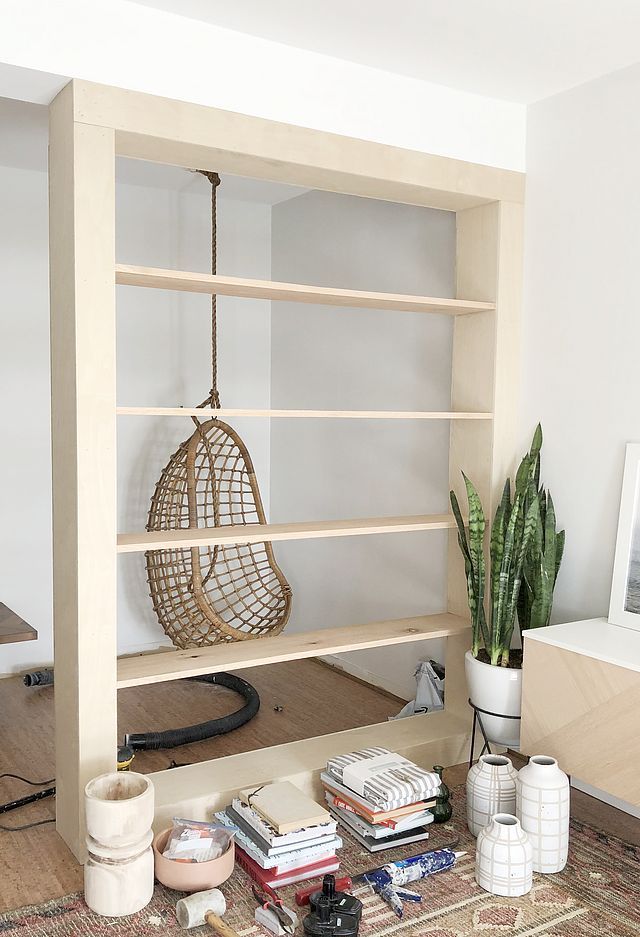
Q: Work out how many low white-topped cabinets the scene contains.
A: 1